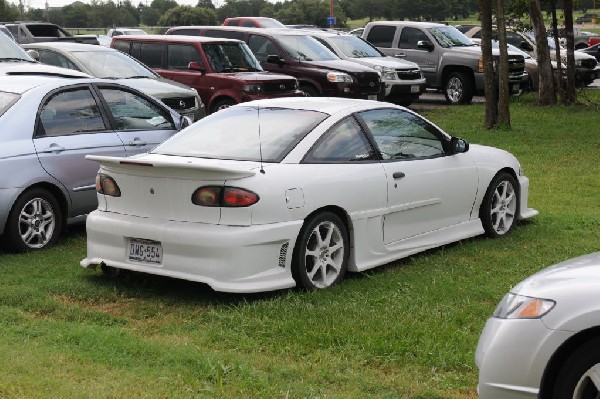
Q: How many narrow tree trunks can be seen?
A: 5